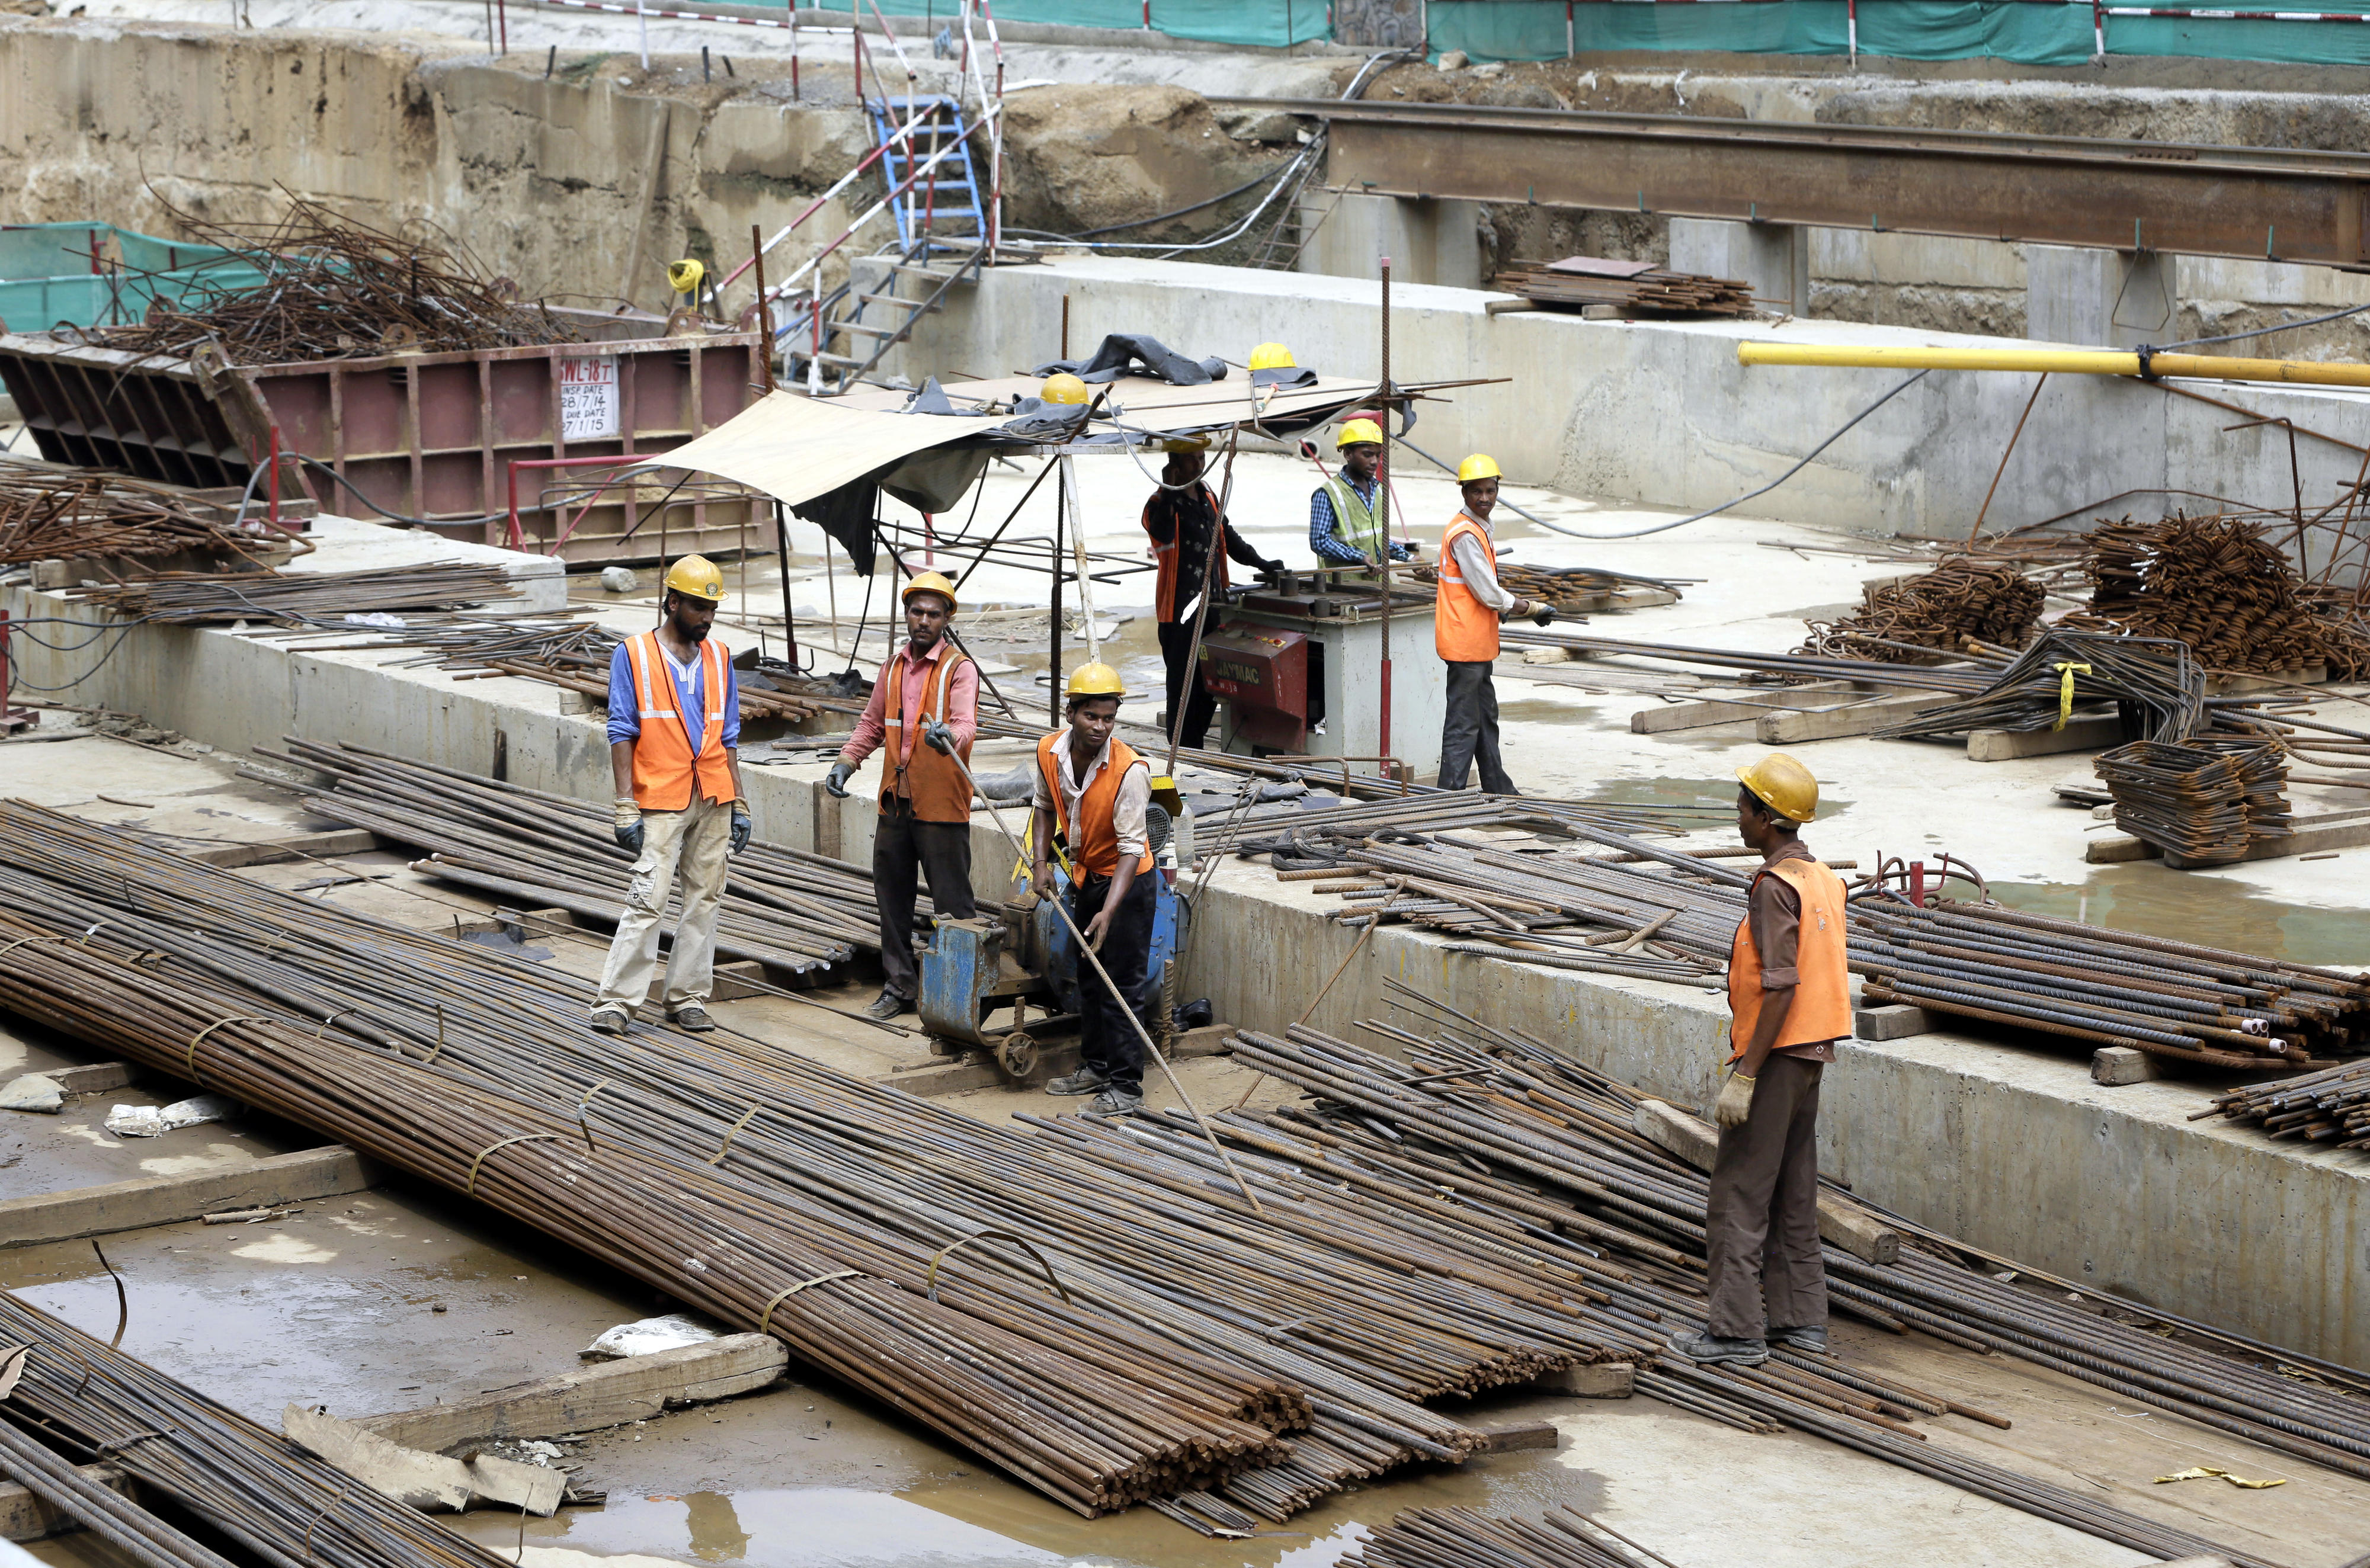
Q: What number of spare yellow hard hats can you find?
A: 2